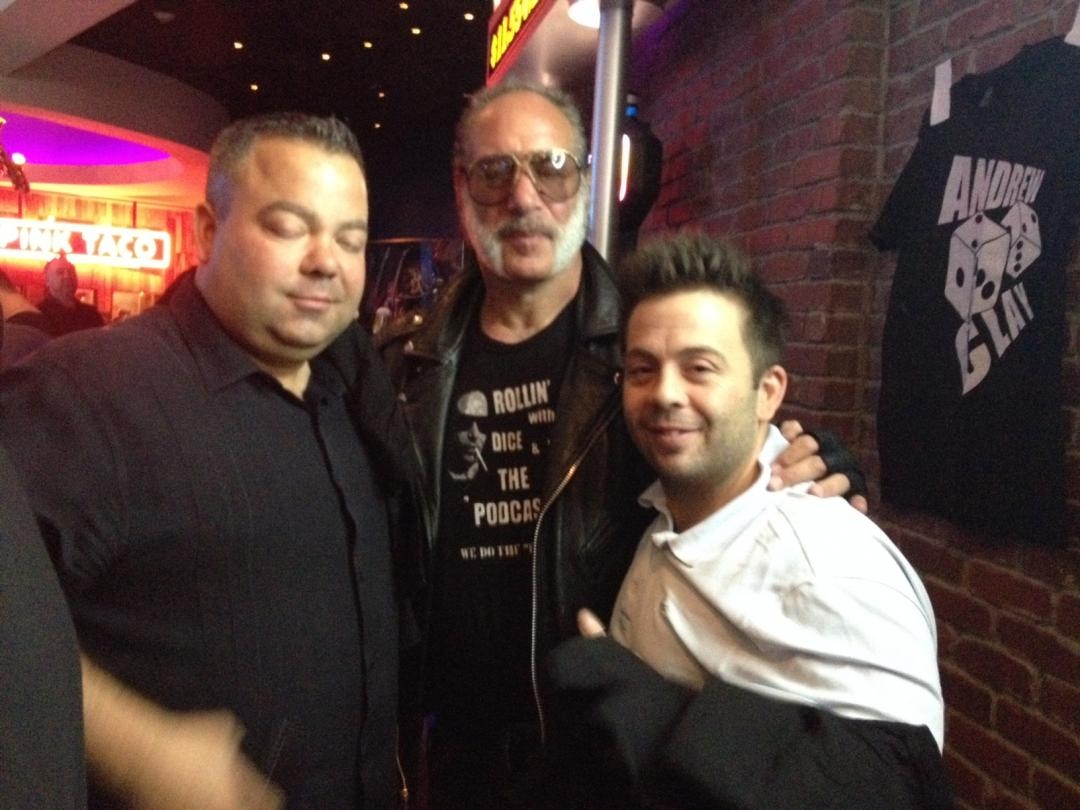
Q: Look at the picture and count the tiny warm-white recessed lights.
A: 9